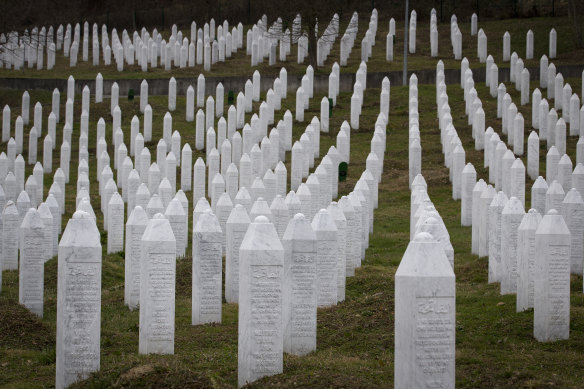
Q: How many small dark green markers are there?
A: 4